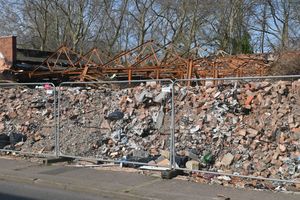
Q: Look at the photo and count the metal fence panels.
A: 3